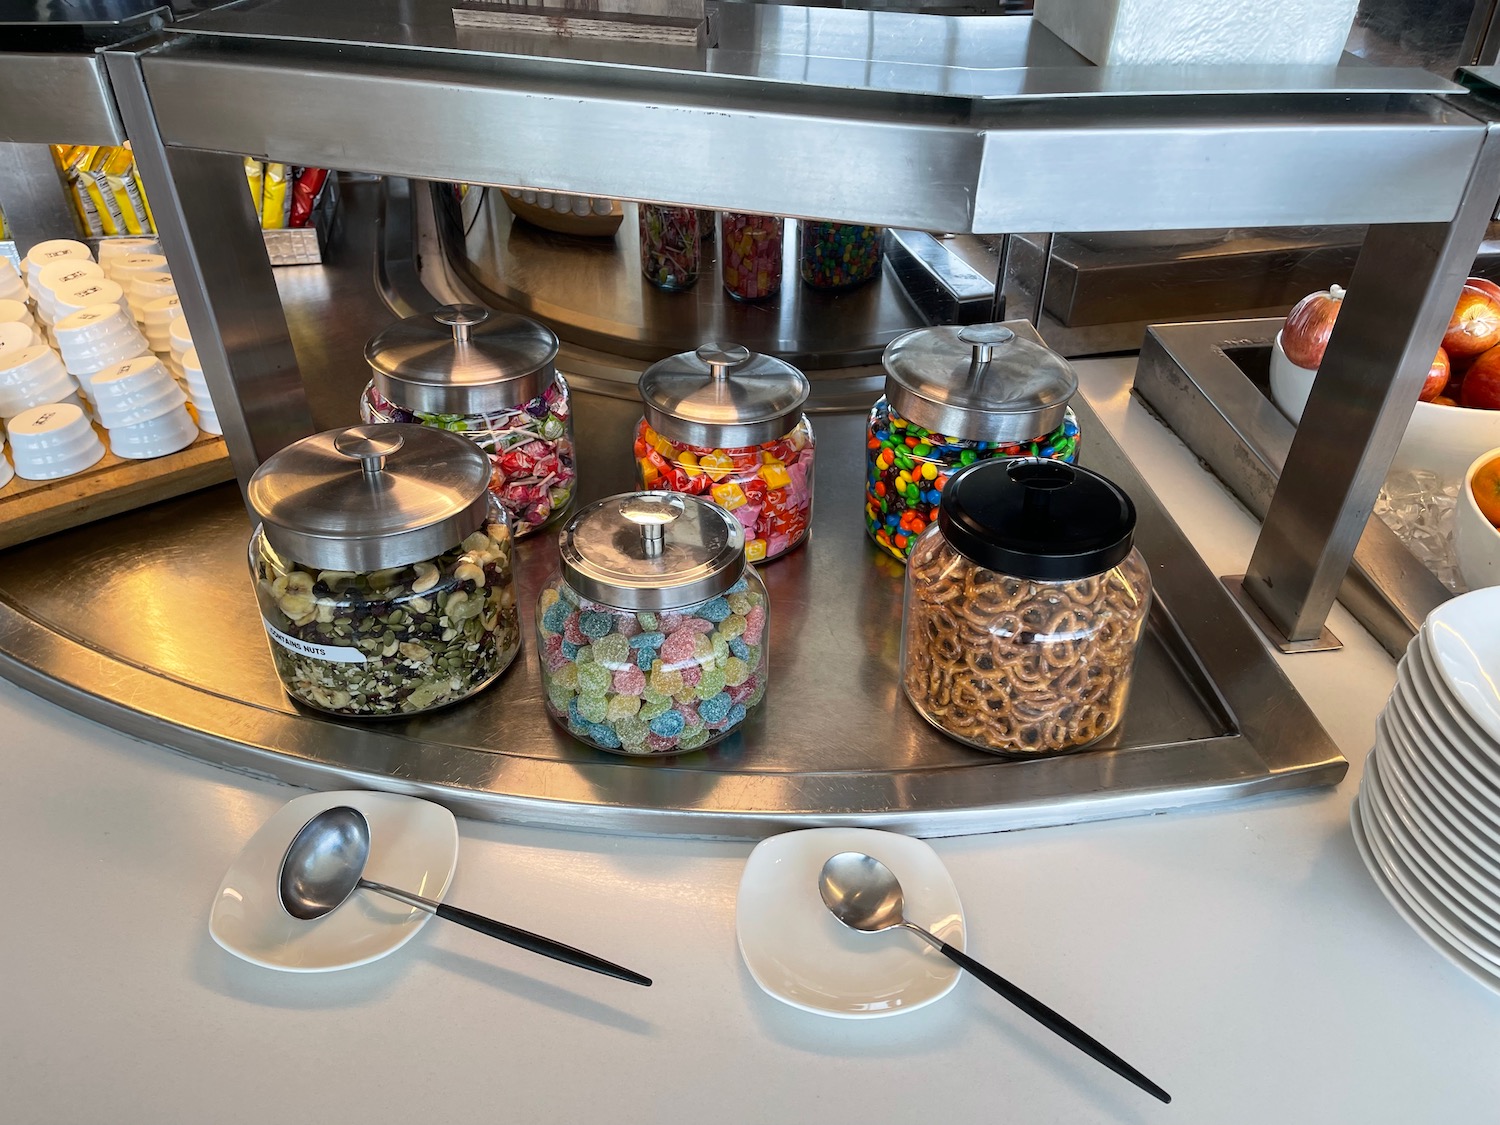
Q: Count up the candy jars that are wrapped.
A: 2